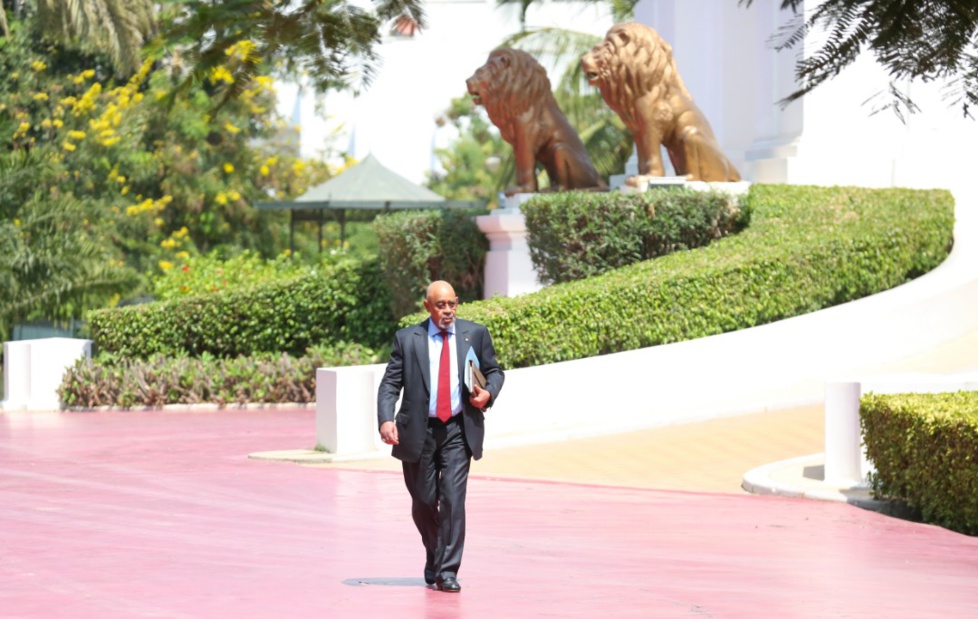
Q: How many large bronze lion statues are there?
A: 2